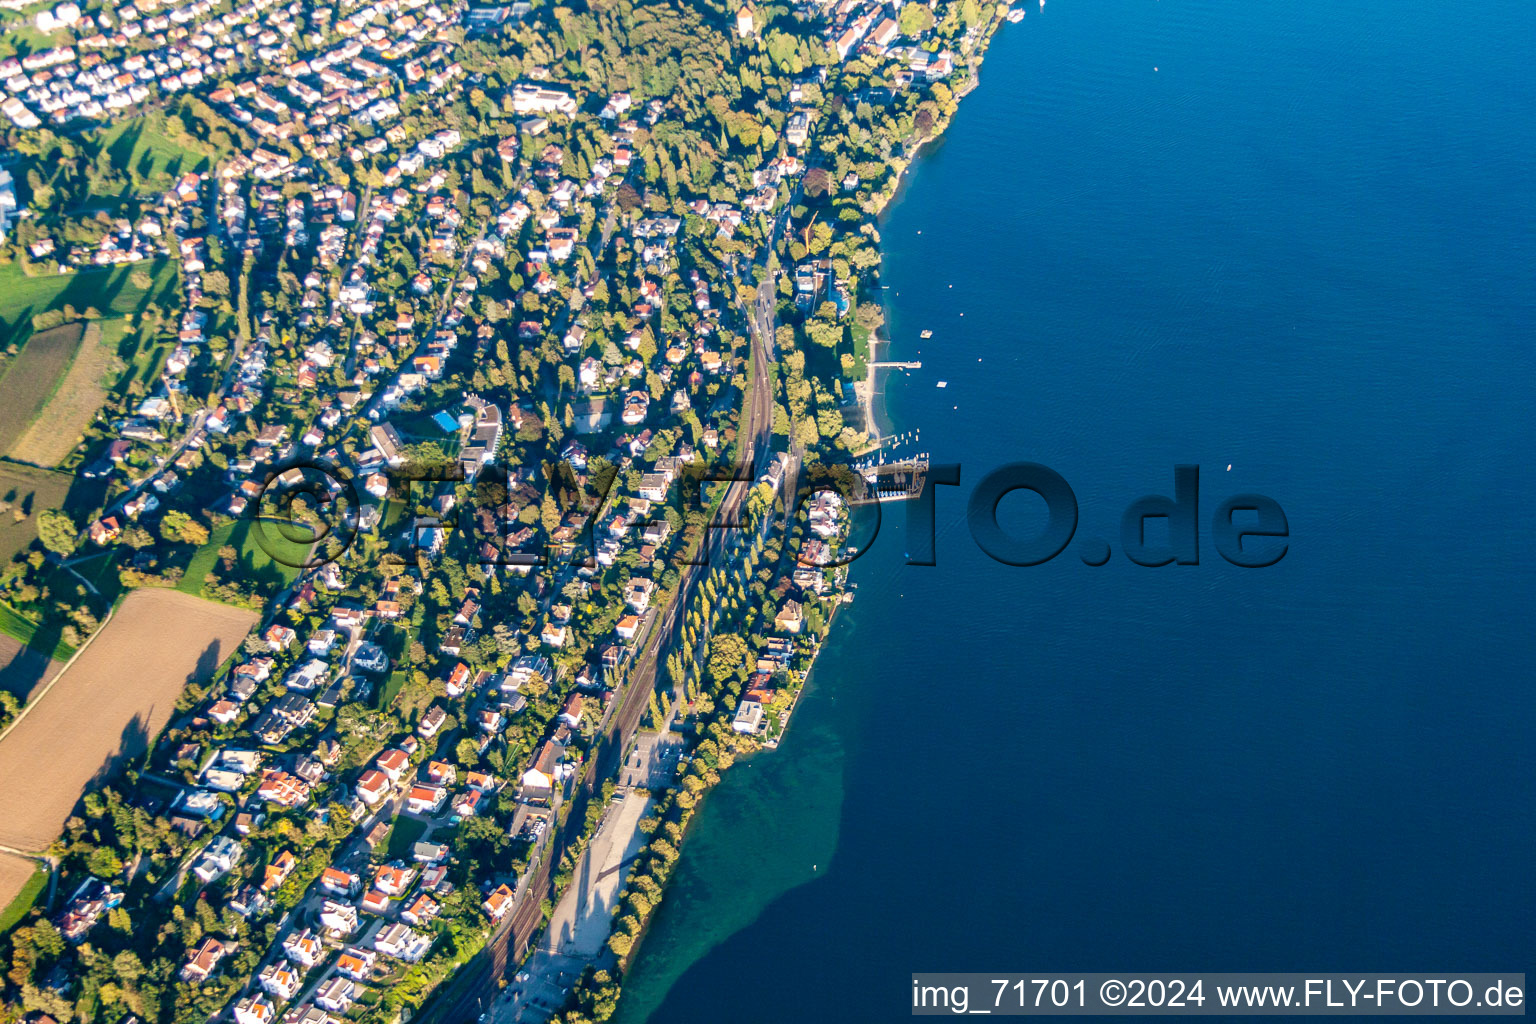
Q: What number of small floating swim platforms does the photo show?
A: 2